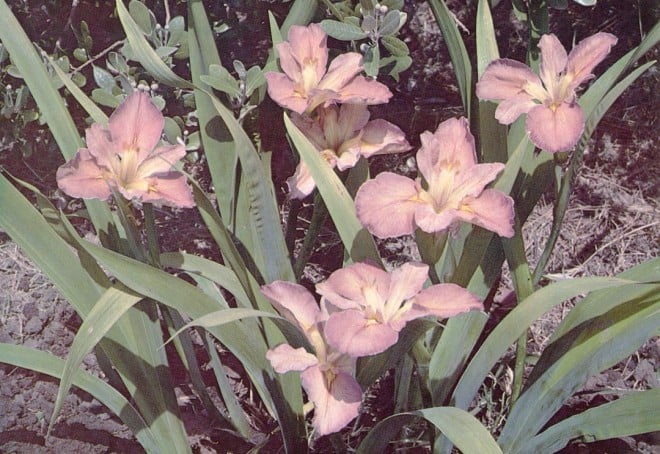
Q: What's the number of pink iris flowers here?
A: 7